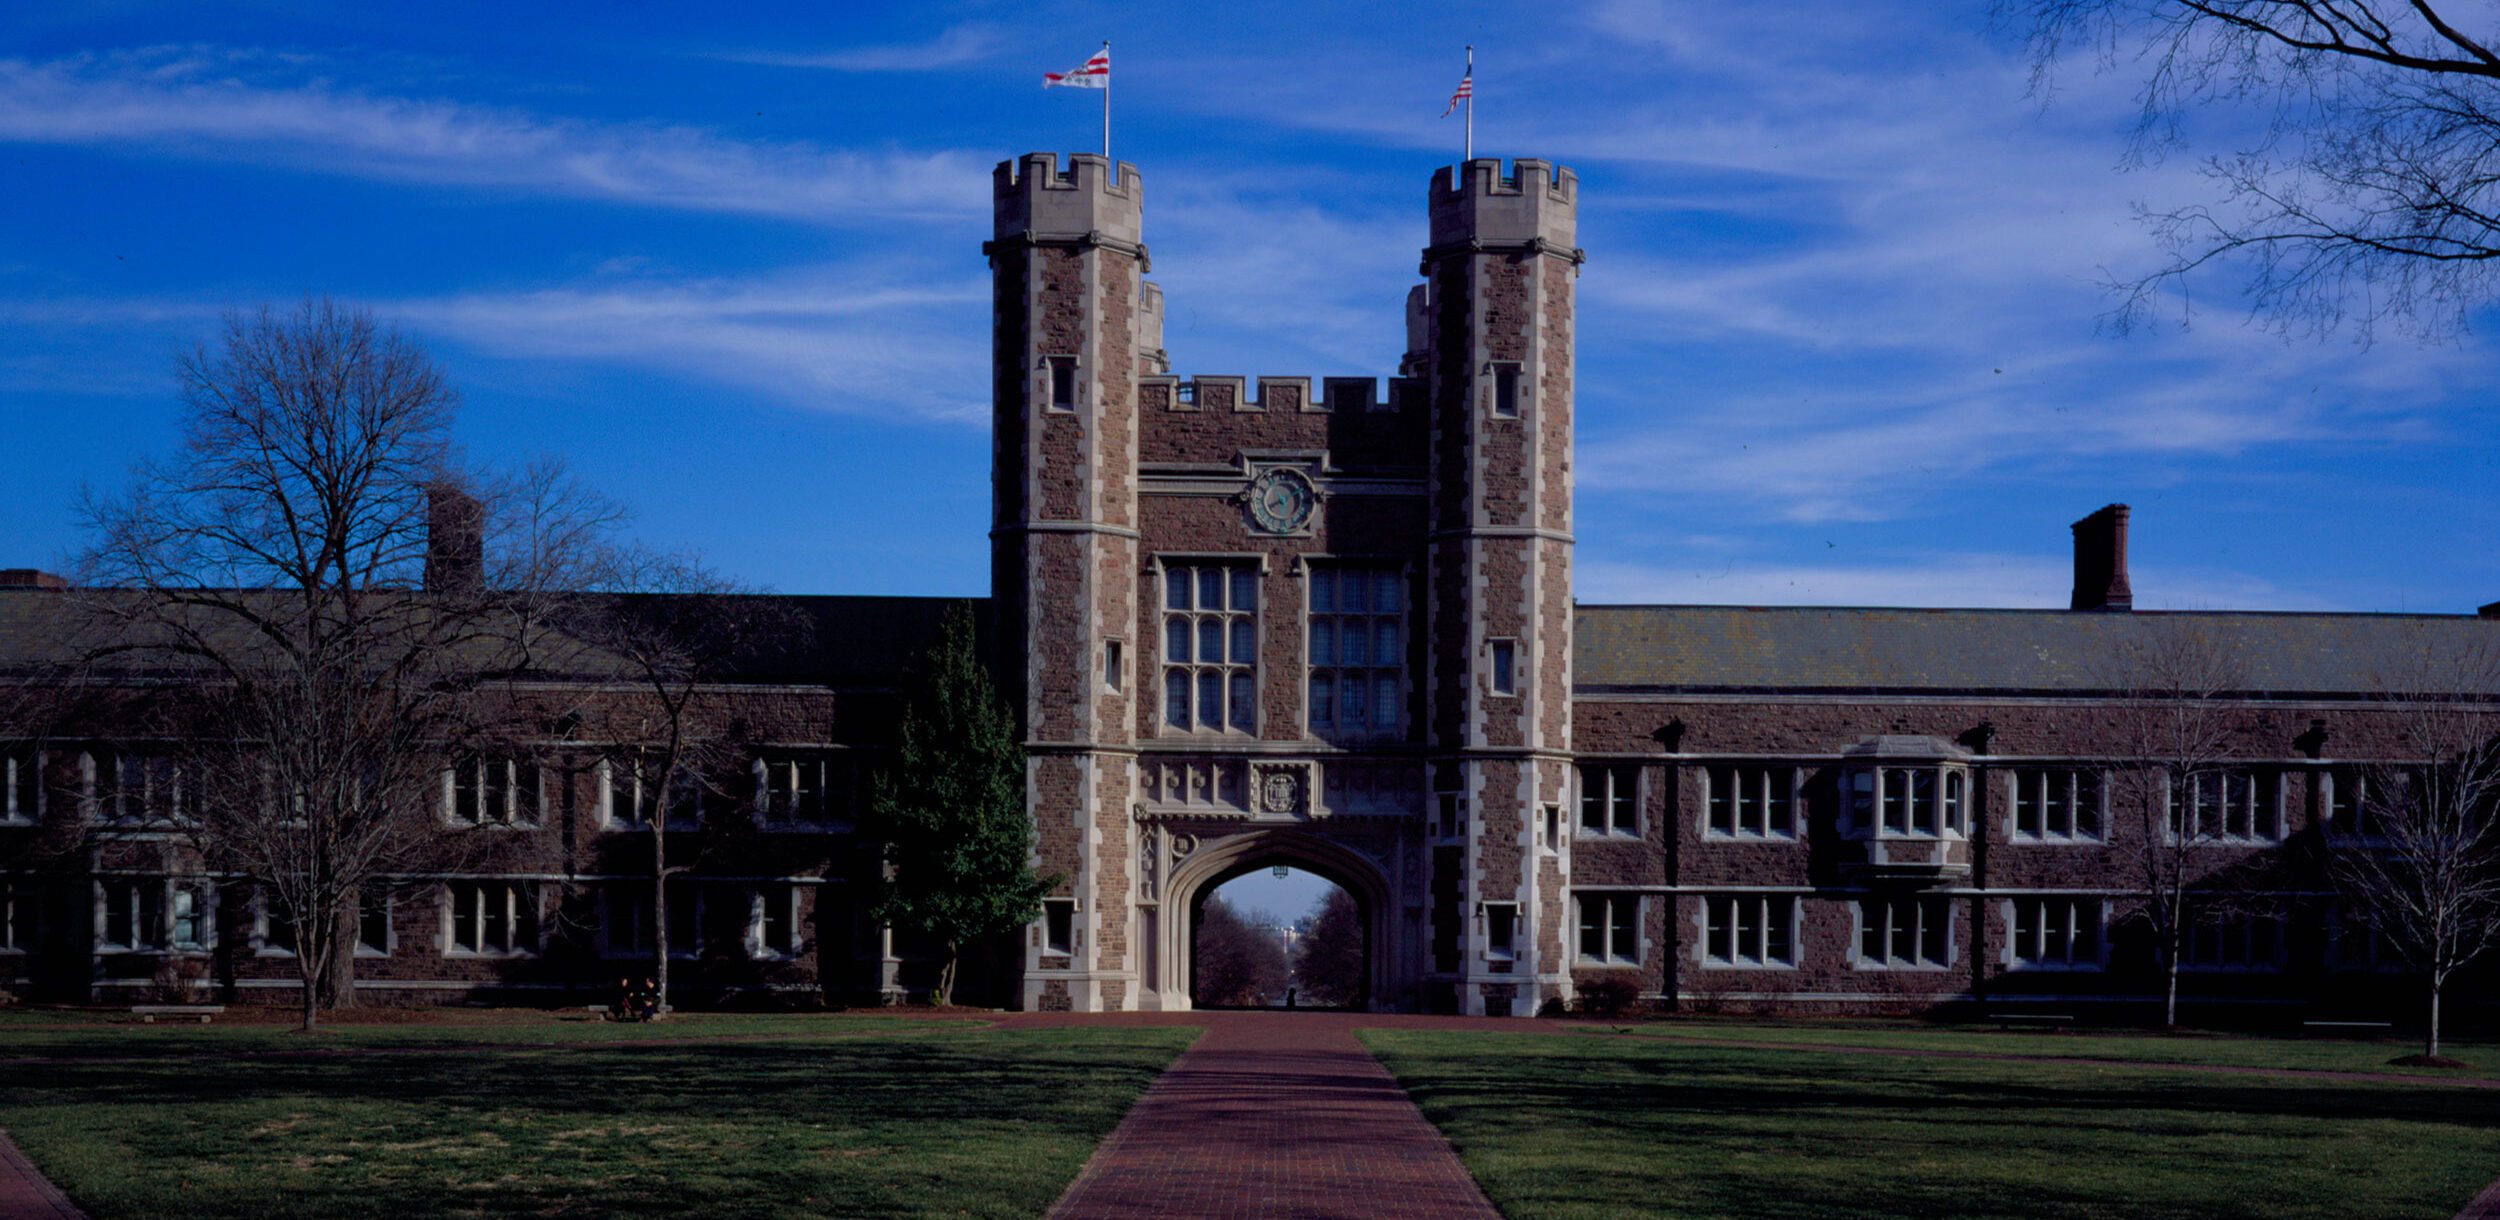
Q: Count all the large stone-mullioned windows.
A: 2